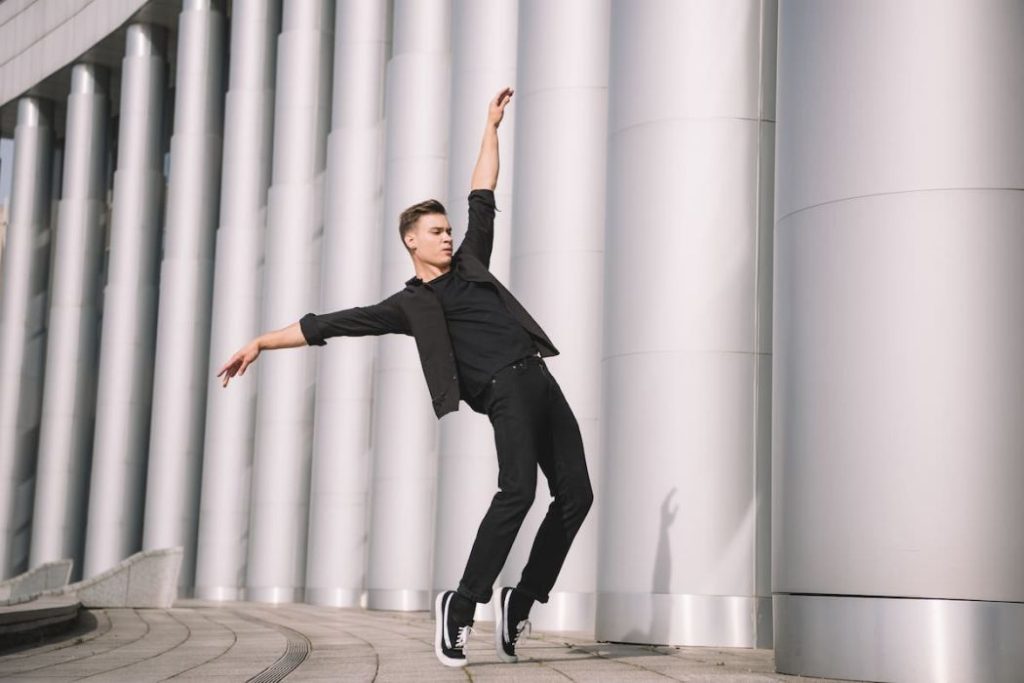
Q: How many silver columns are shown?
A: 12